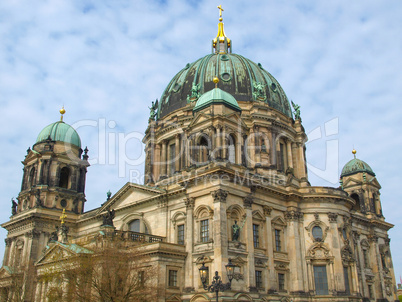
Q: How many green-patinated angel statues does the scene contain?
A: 4